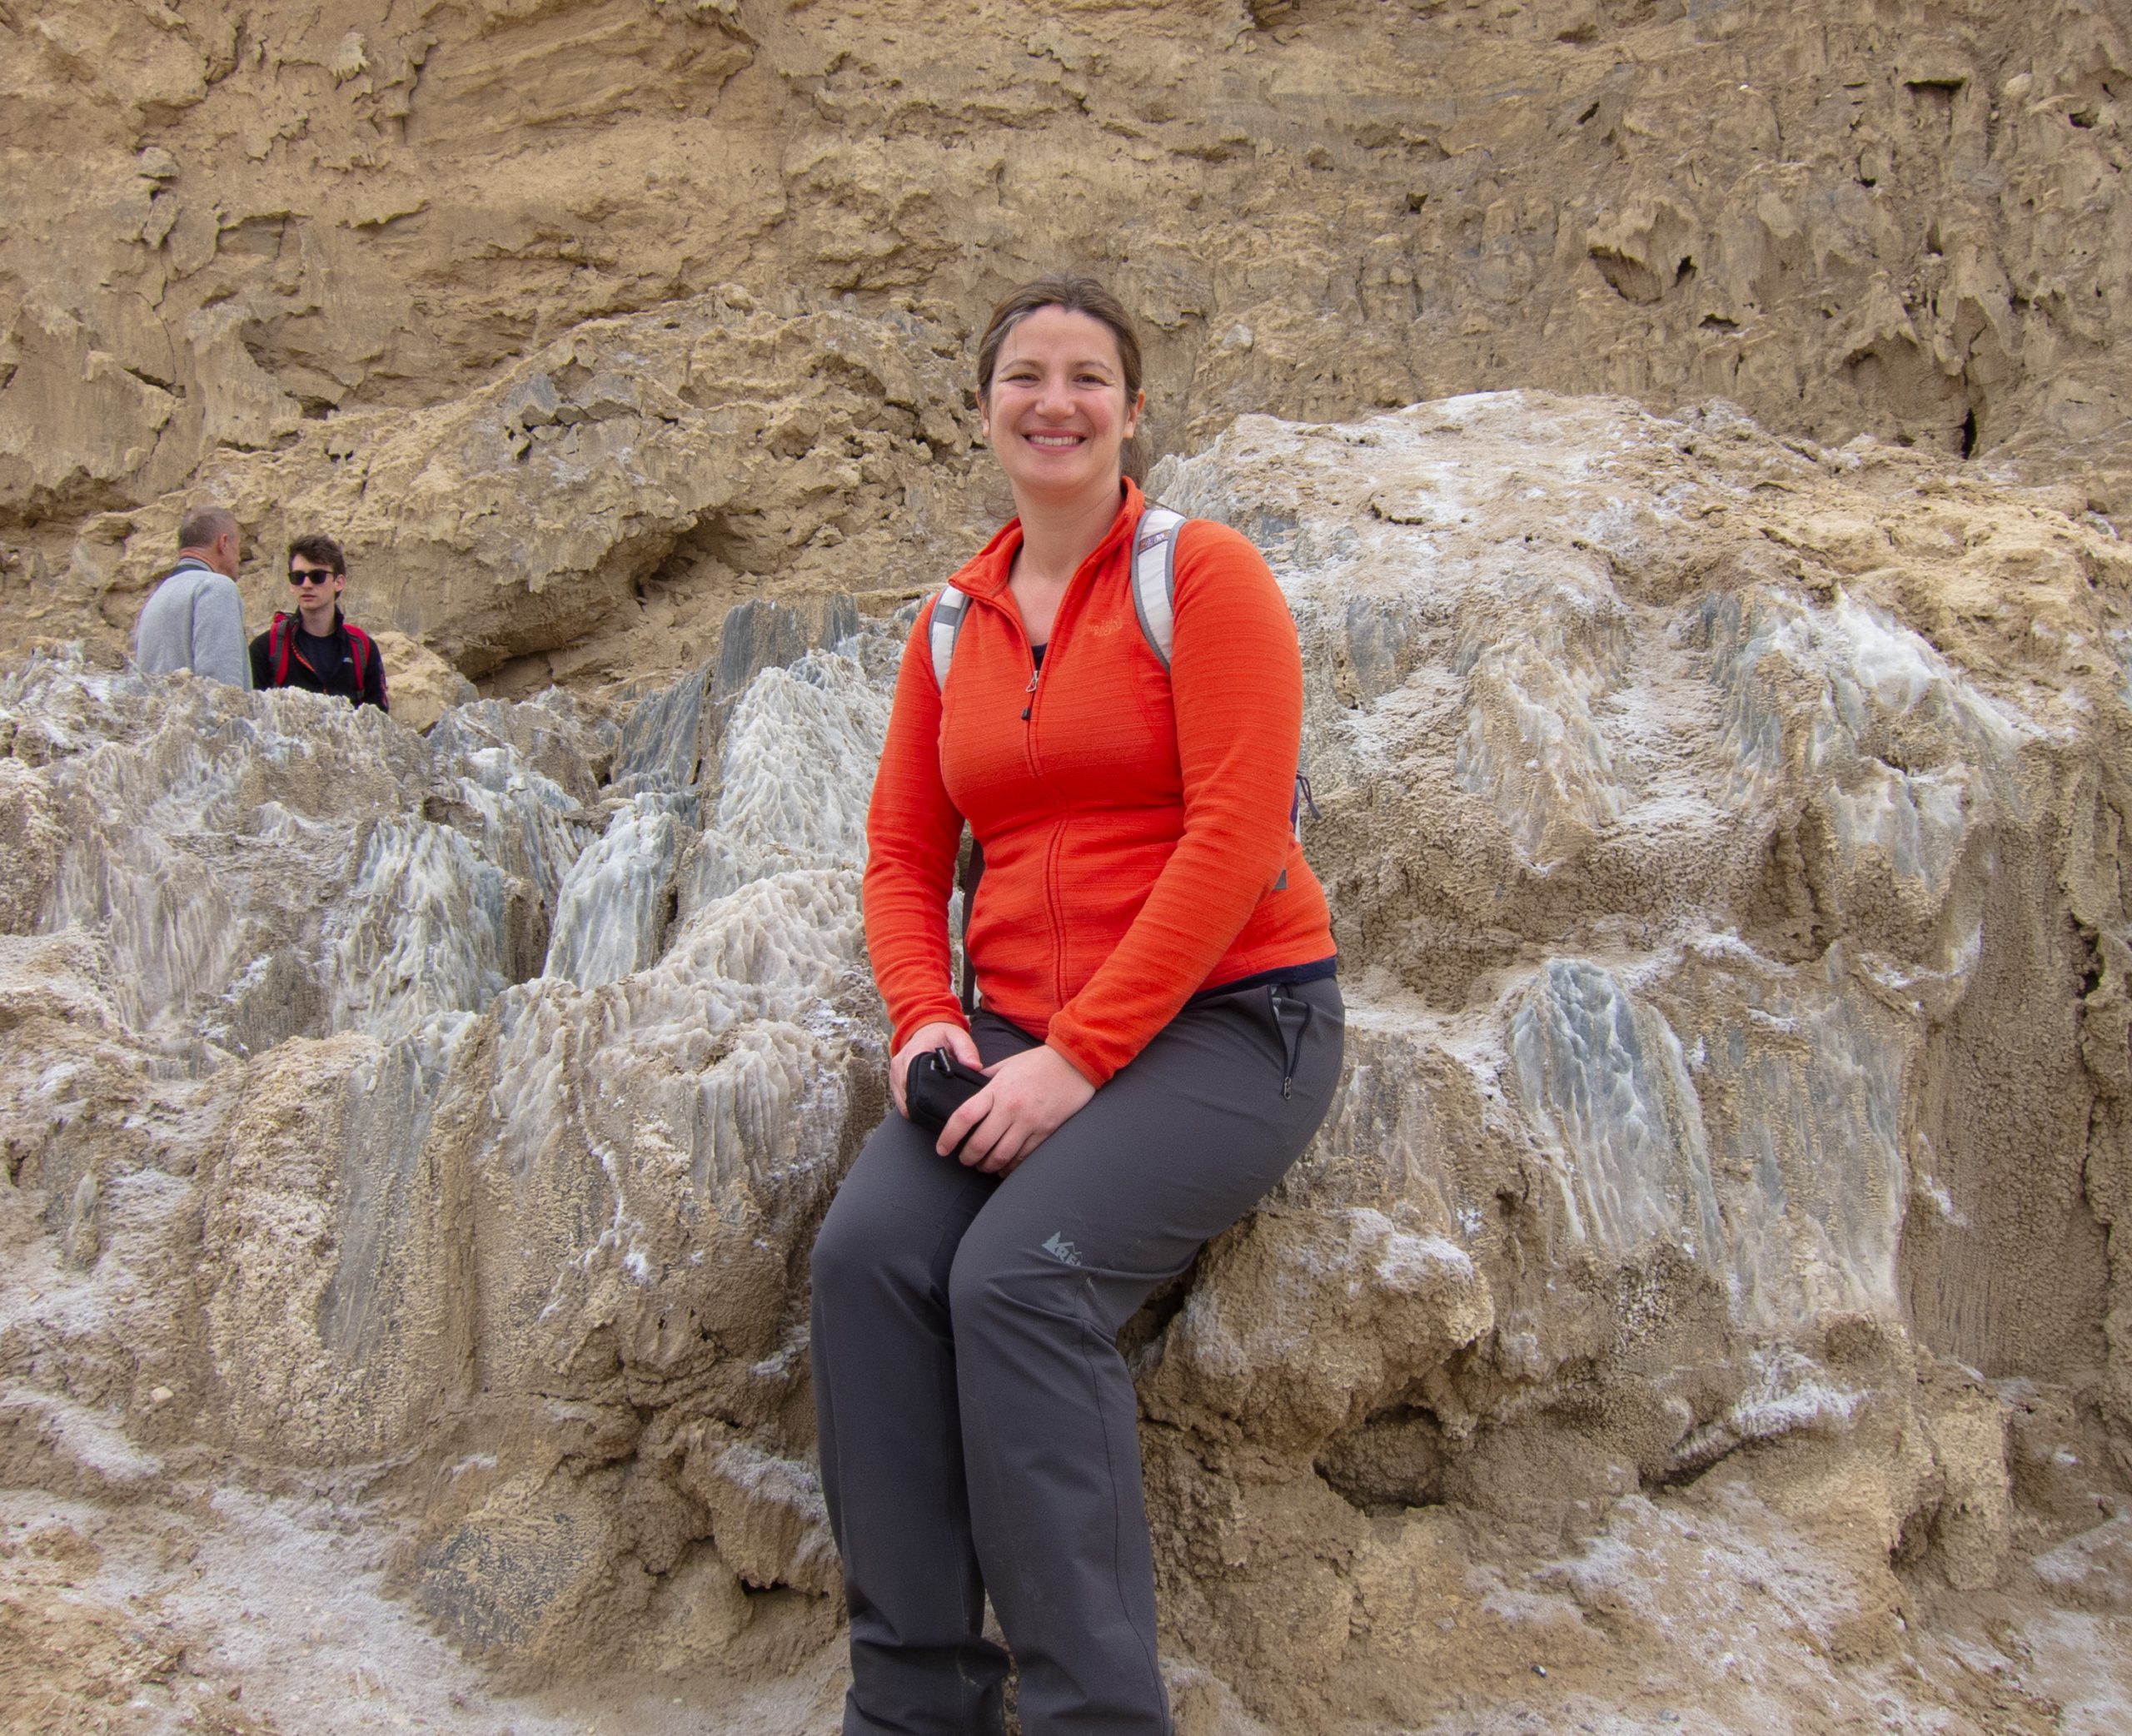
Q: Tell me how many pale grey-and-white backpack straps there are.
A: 2